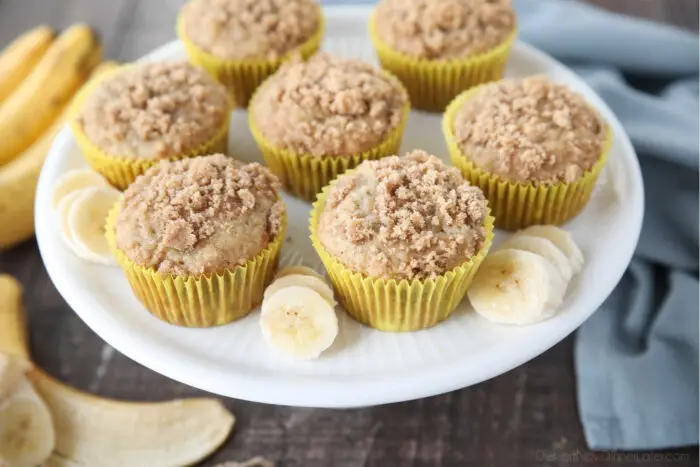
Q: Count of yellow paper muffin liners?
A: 7